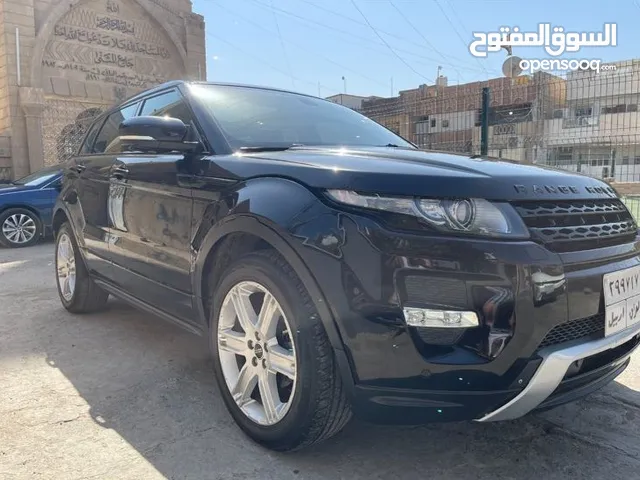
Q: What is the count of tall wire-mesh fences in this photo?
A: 1